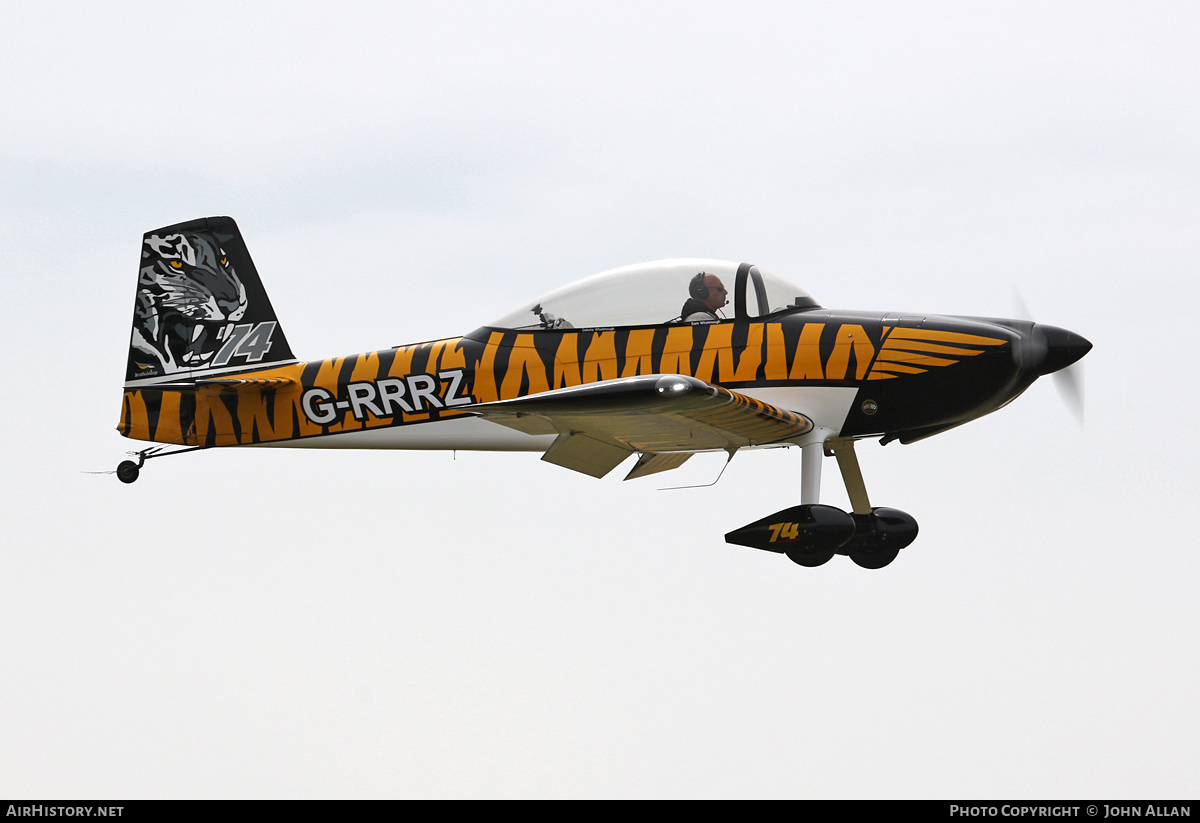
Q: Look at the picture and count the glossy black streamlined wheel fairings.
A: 2